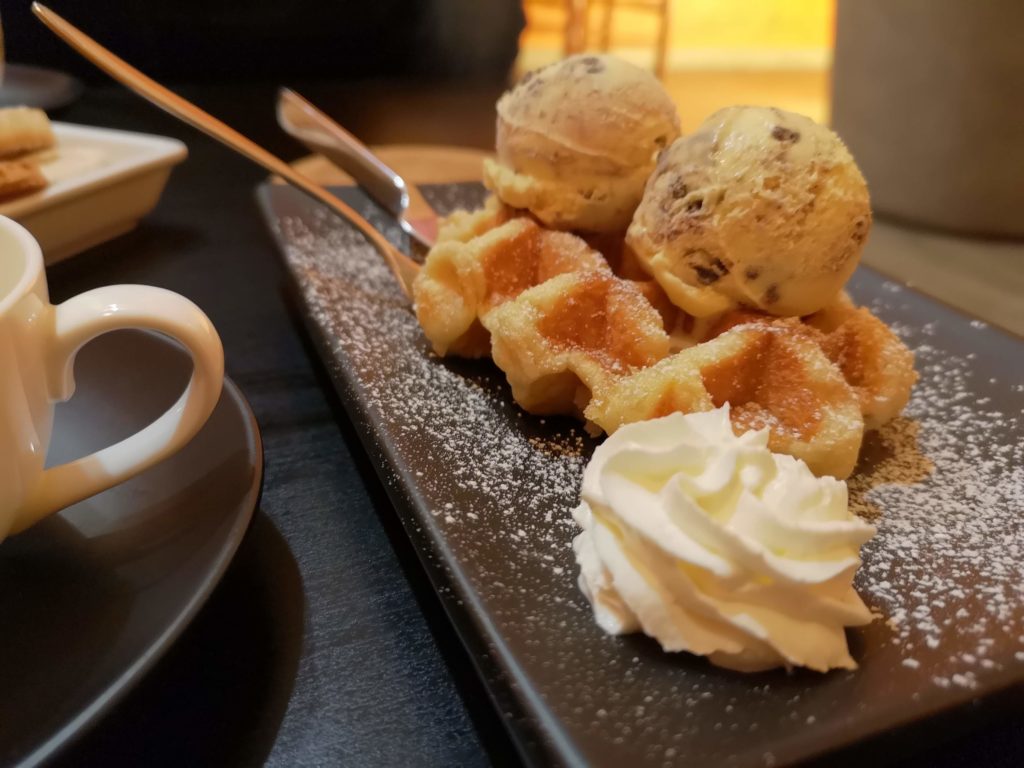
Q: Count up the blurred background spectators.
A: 0